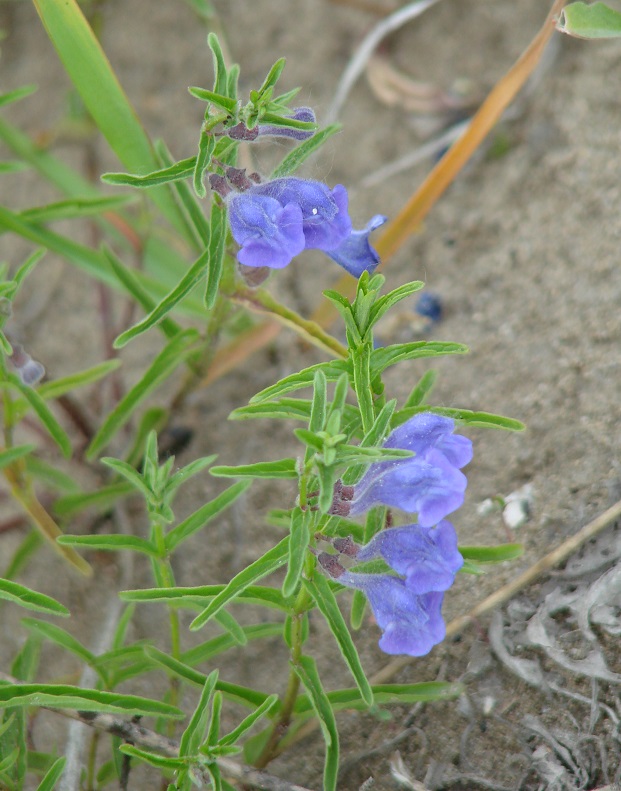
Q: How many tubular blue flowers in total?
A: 7